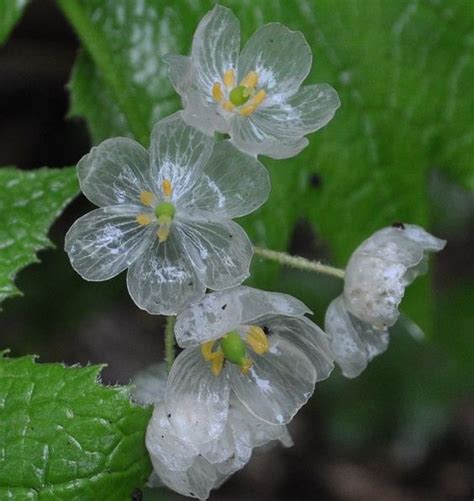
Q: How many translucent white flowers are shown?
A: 5